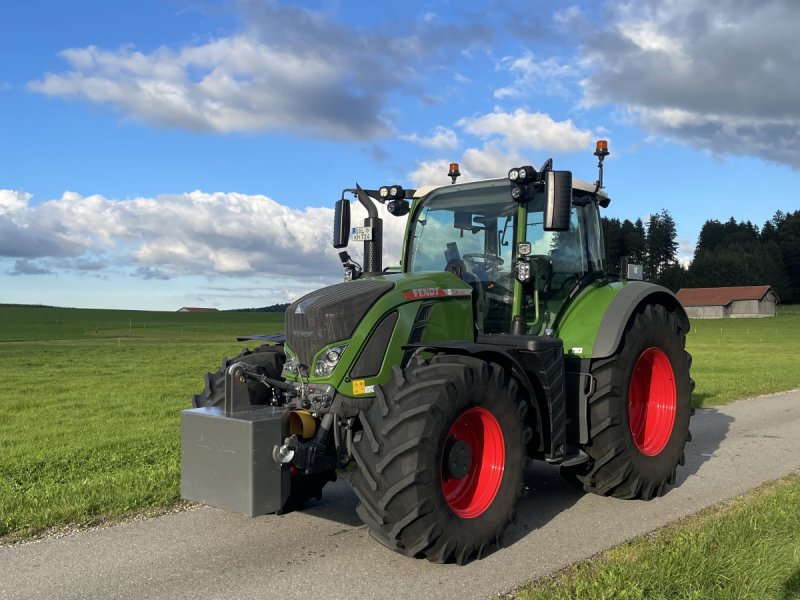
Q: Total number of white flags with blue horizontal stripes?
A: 0